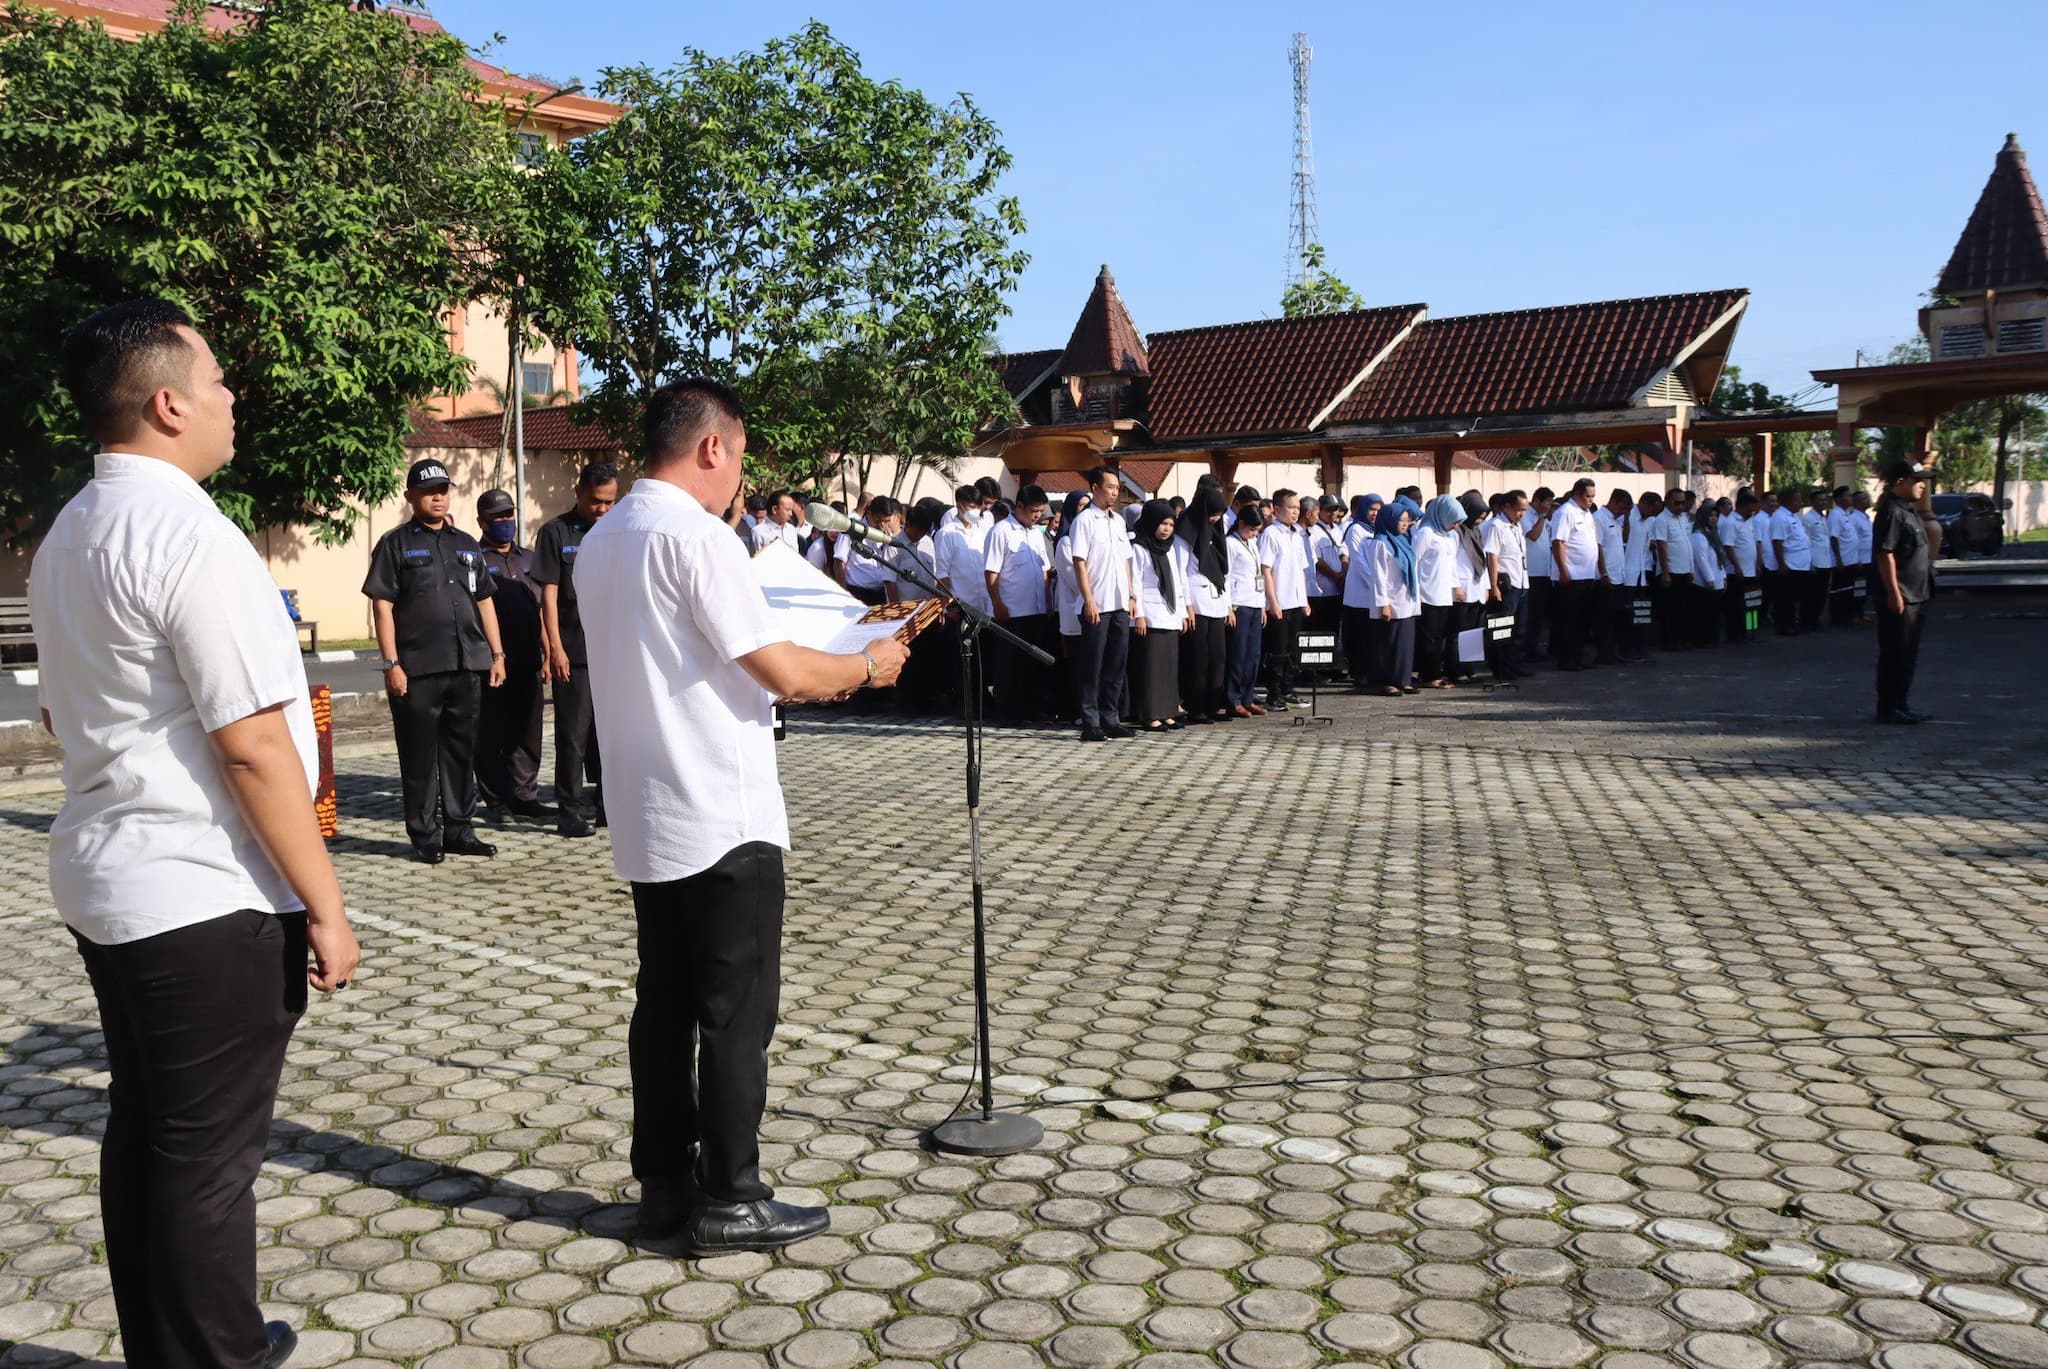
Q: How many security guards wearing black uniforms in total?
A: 4